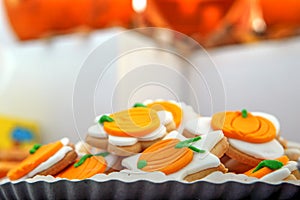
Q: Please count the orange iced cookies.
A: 7